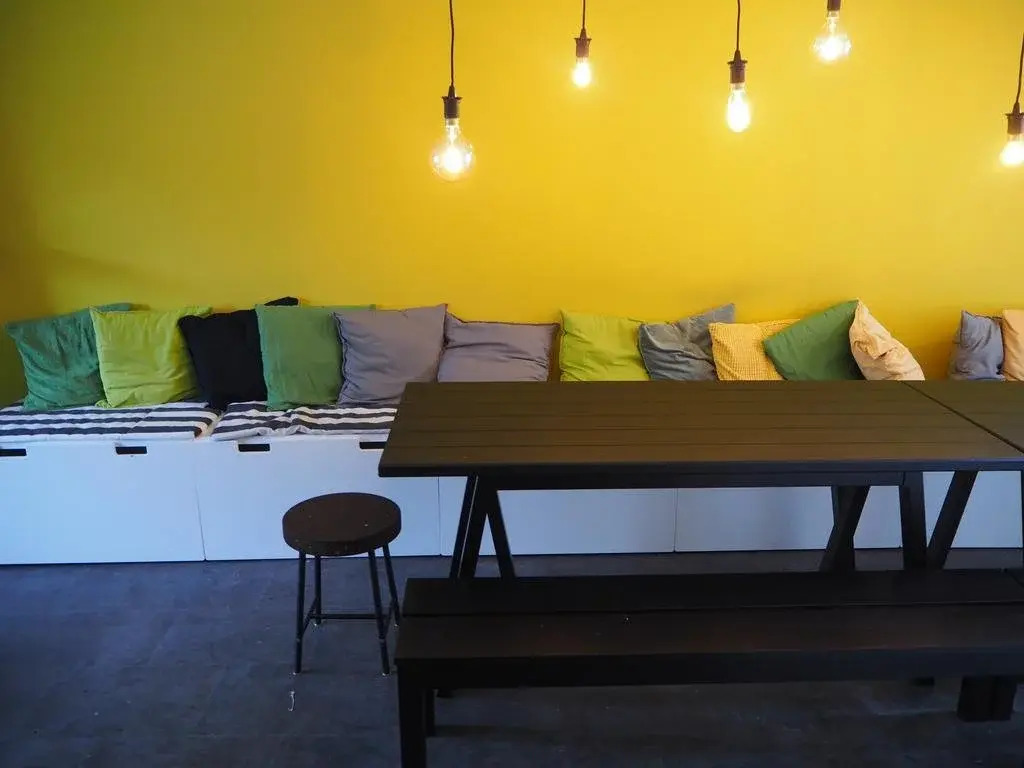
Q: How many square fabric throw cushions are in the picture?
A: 13